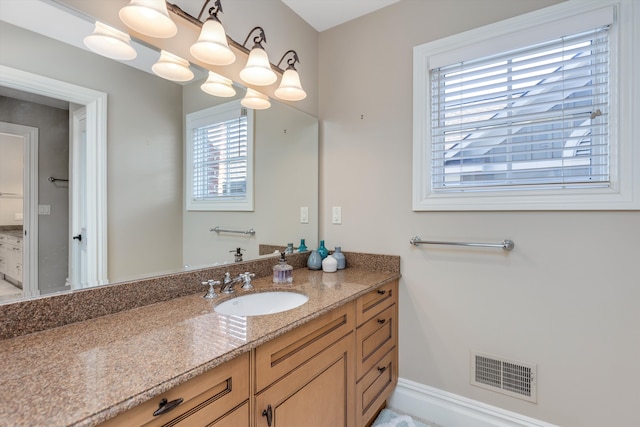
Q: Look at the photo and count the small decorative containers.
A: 4